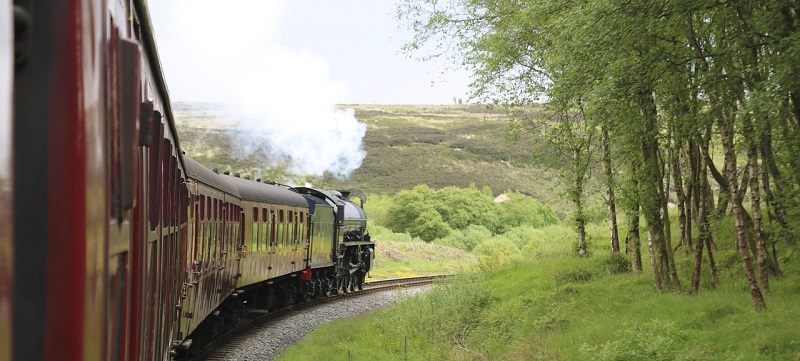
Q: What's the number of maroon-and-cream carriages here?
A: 3